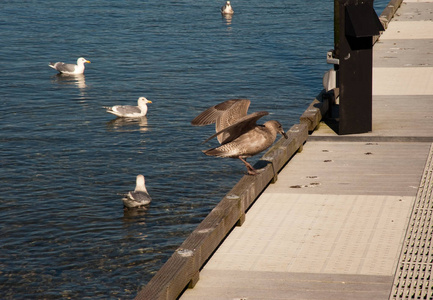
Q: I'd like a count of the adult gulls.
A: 4